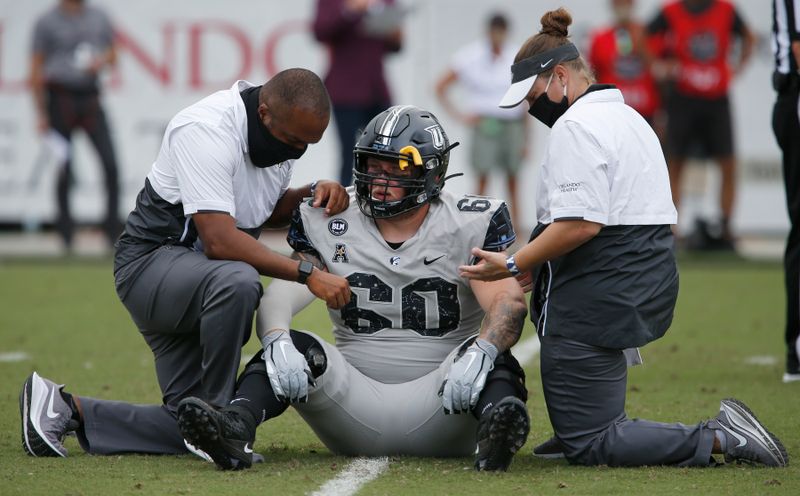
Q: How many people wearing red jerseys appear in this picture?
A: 2